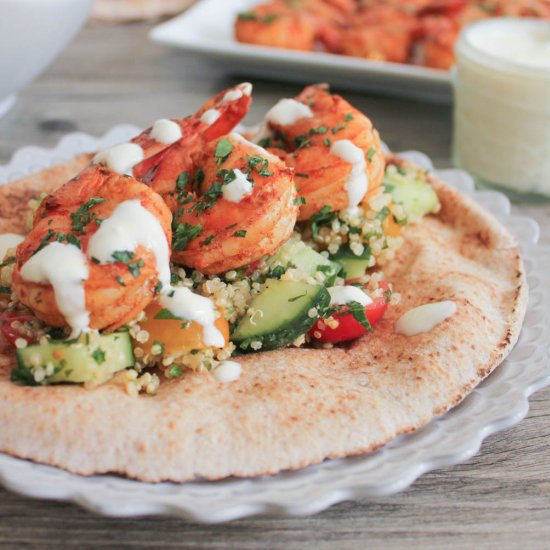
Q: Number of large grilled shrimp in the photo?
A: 3